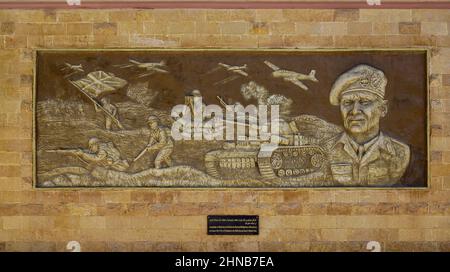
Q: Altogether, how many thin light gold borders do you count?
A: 1